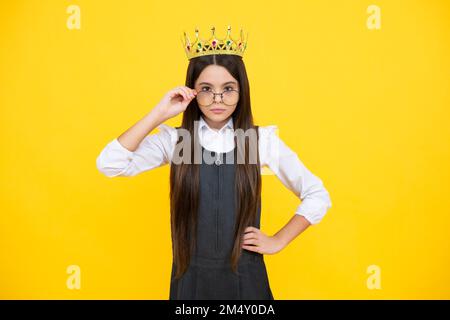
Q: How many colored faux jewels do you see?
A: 5